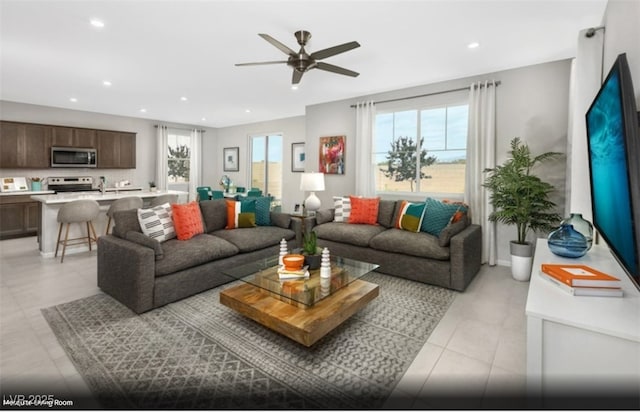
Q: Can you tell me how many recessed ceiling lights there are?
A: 9